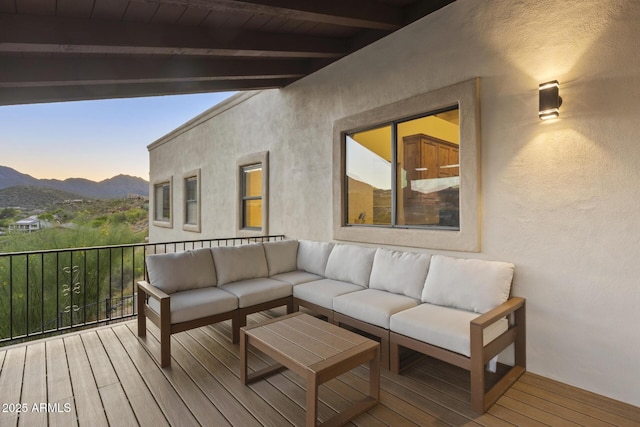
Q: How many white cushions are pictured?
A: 13